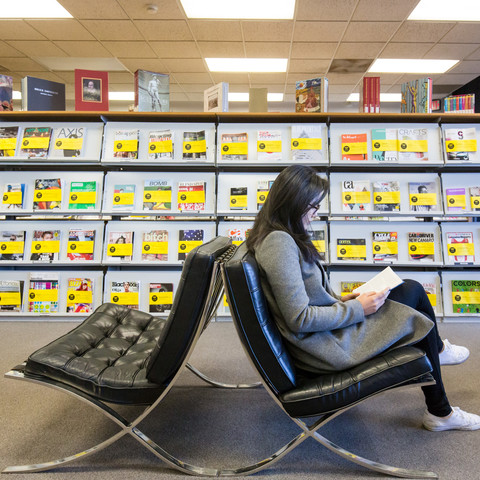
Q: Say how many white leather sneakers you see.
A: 2